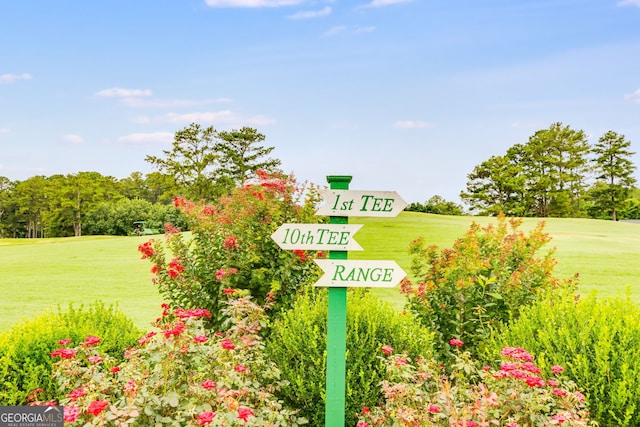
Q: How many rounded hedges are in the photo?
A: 3